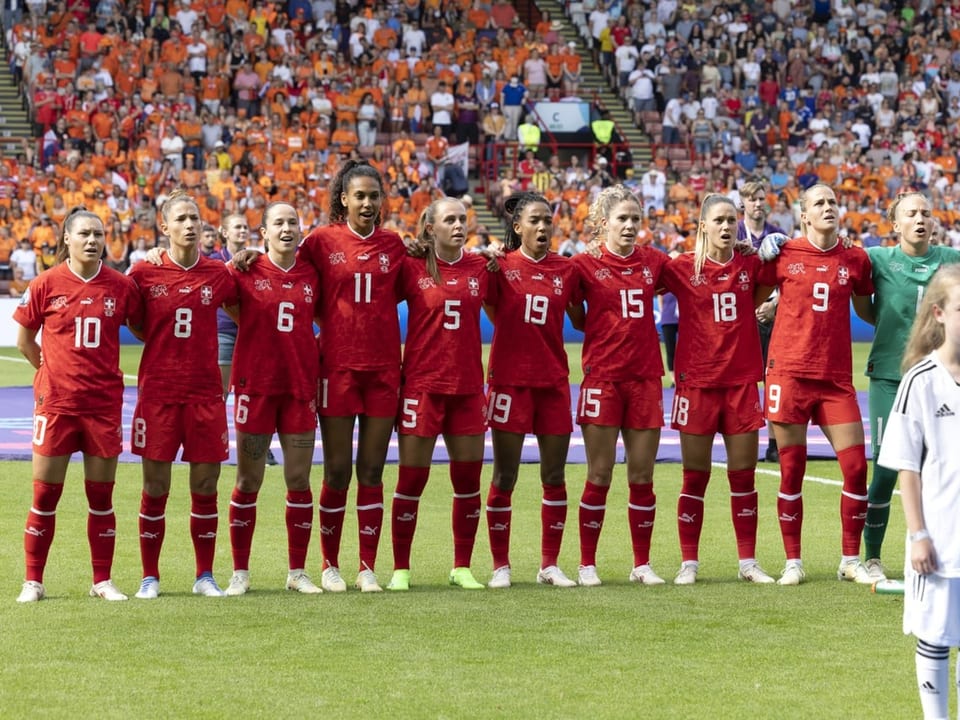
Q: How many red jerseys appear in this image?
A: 9